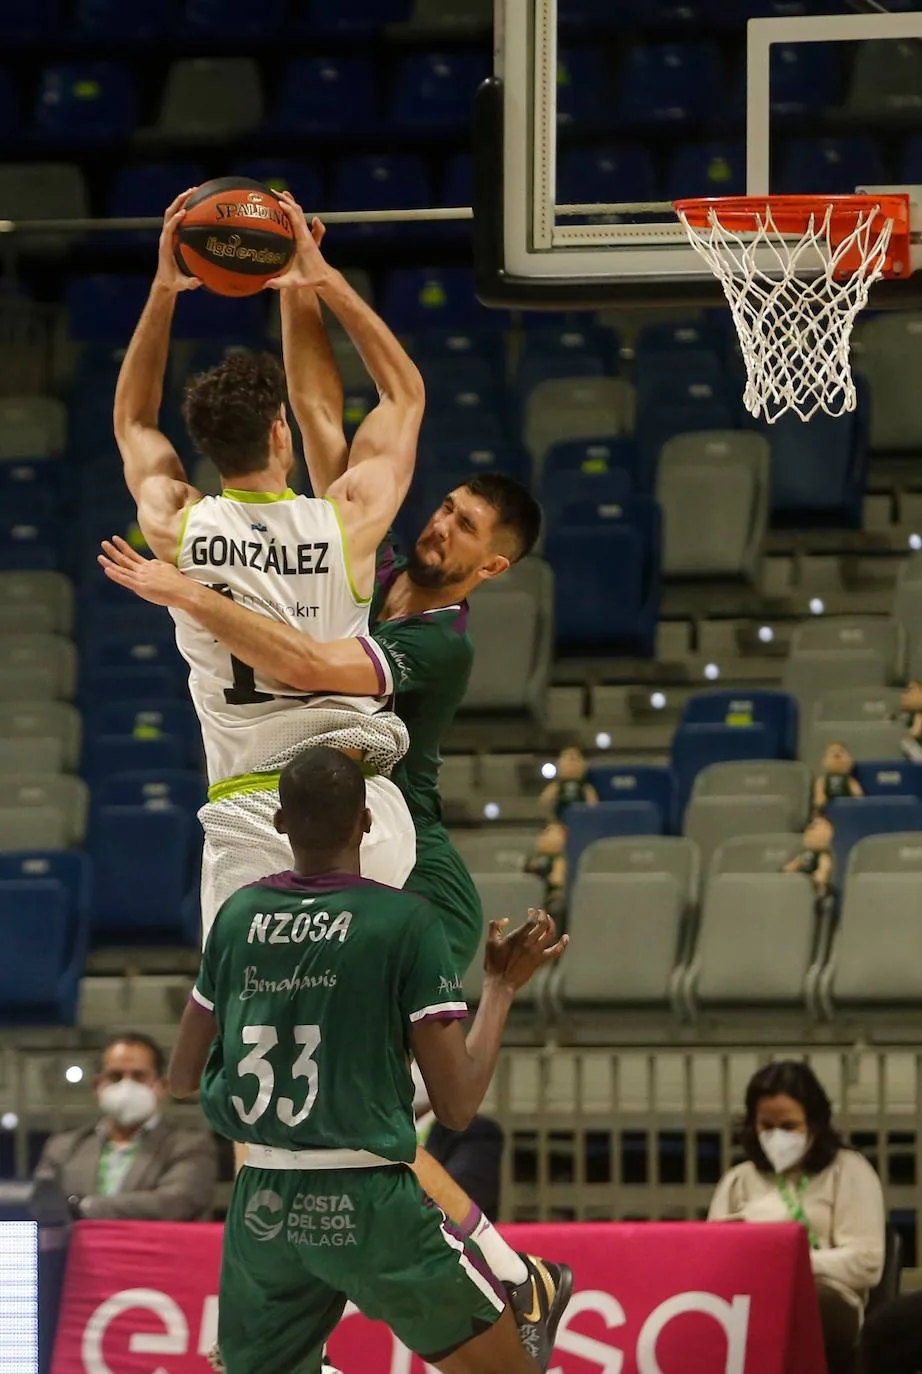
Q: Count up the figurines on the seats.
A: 5